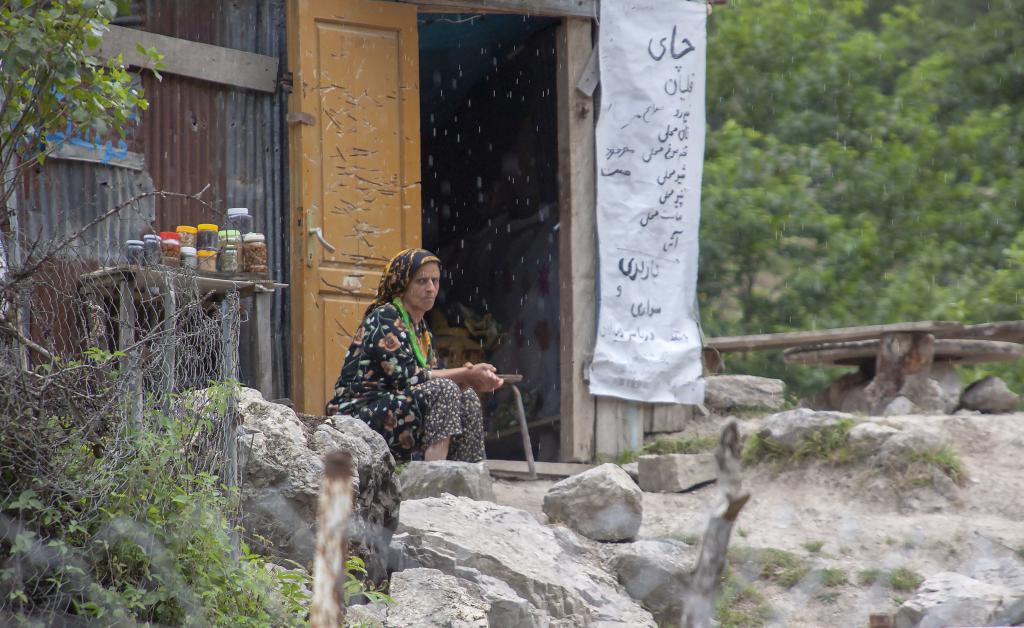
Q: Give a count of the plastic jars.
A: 11